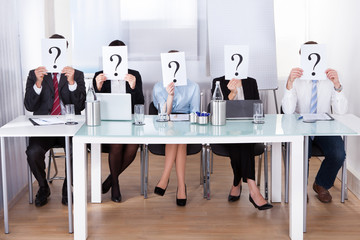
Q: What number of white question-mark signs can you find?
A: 5